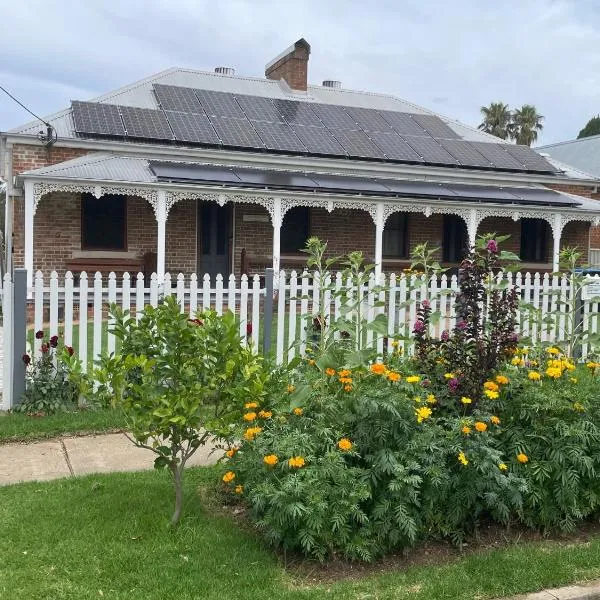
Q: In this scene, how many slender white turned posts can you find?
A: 6